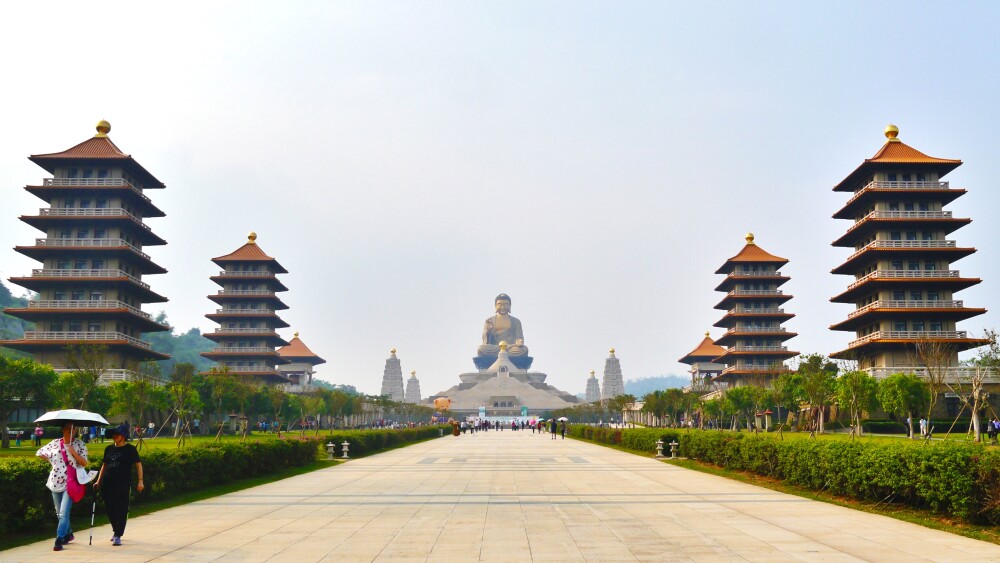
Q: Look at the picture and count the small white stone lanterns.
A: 4